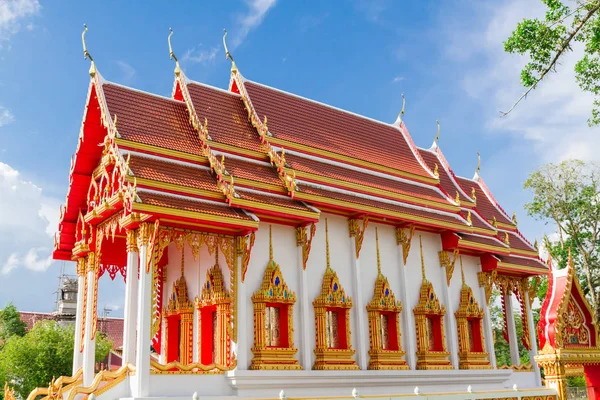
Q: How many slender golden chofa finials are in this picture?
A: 6